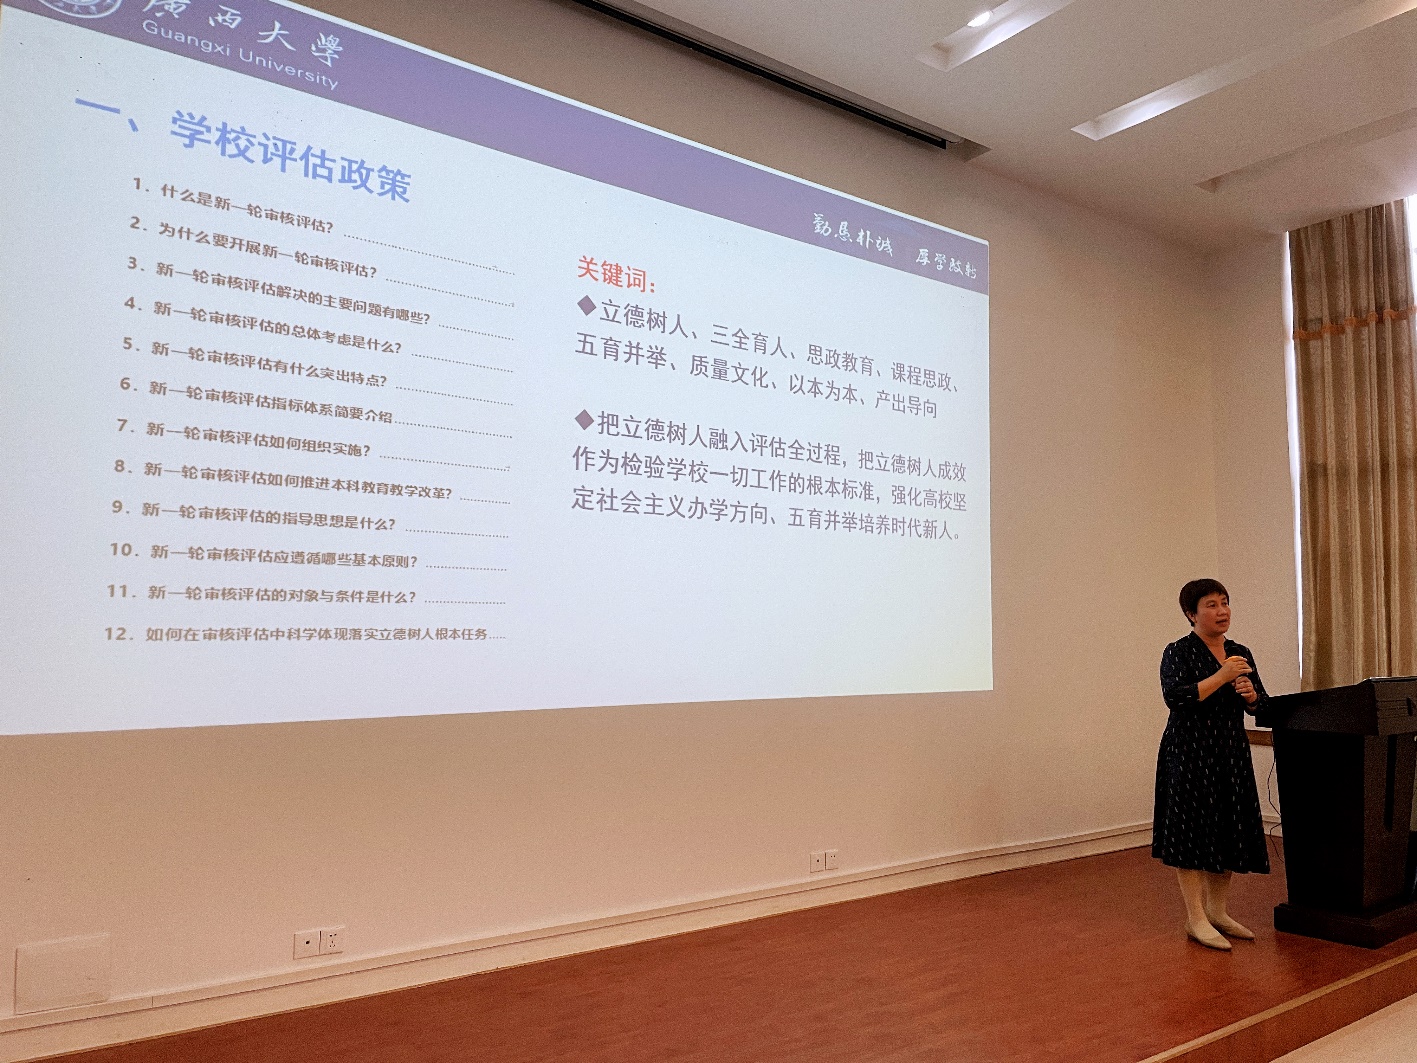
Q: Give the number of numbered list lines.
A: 12